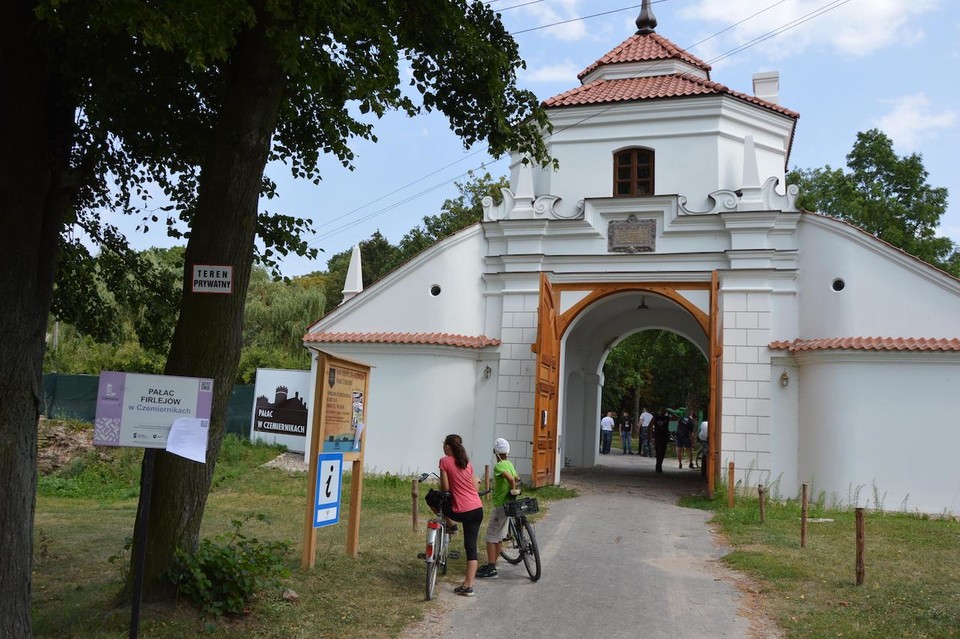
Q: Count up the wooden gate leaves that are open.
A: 2